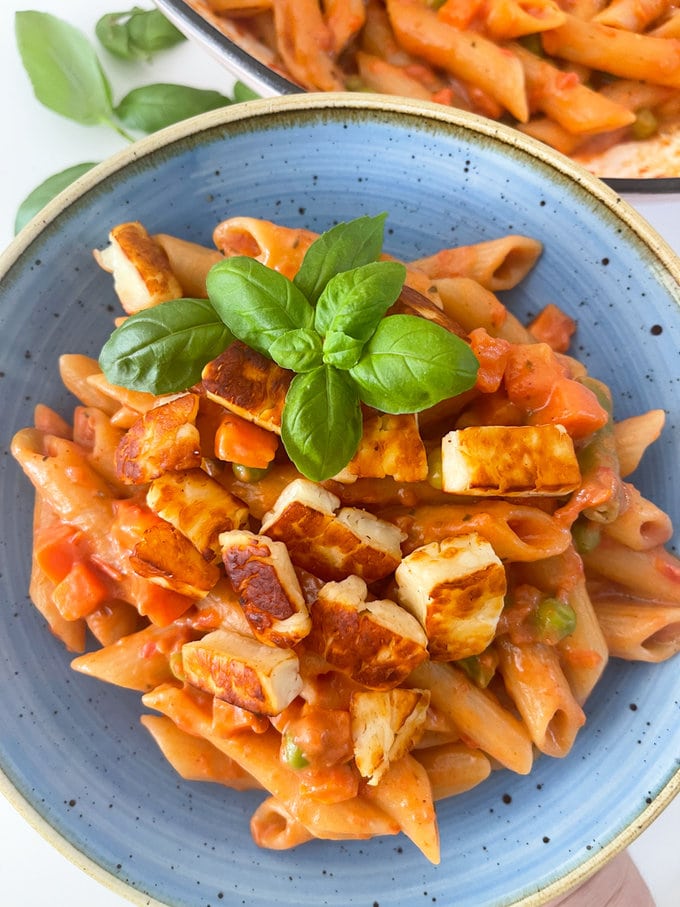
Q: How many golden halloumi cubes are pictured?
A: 14